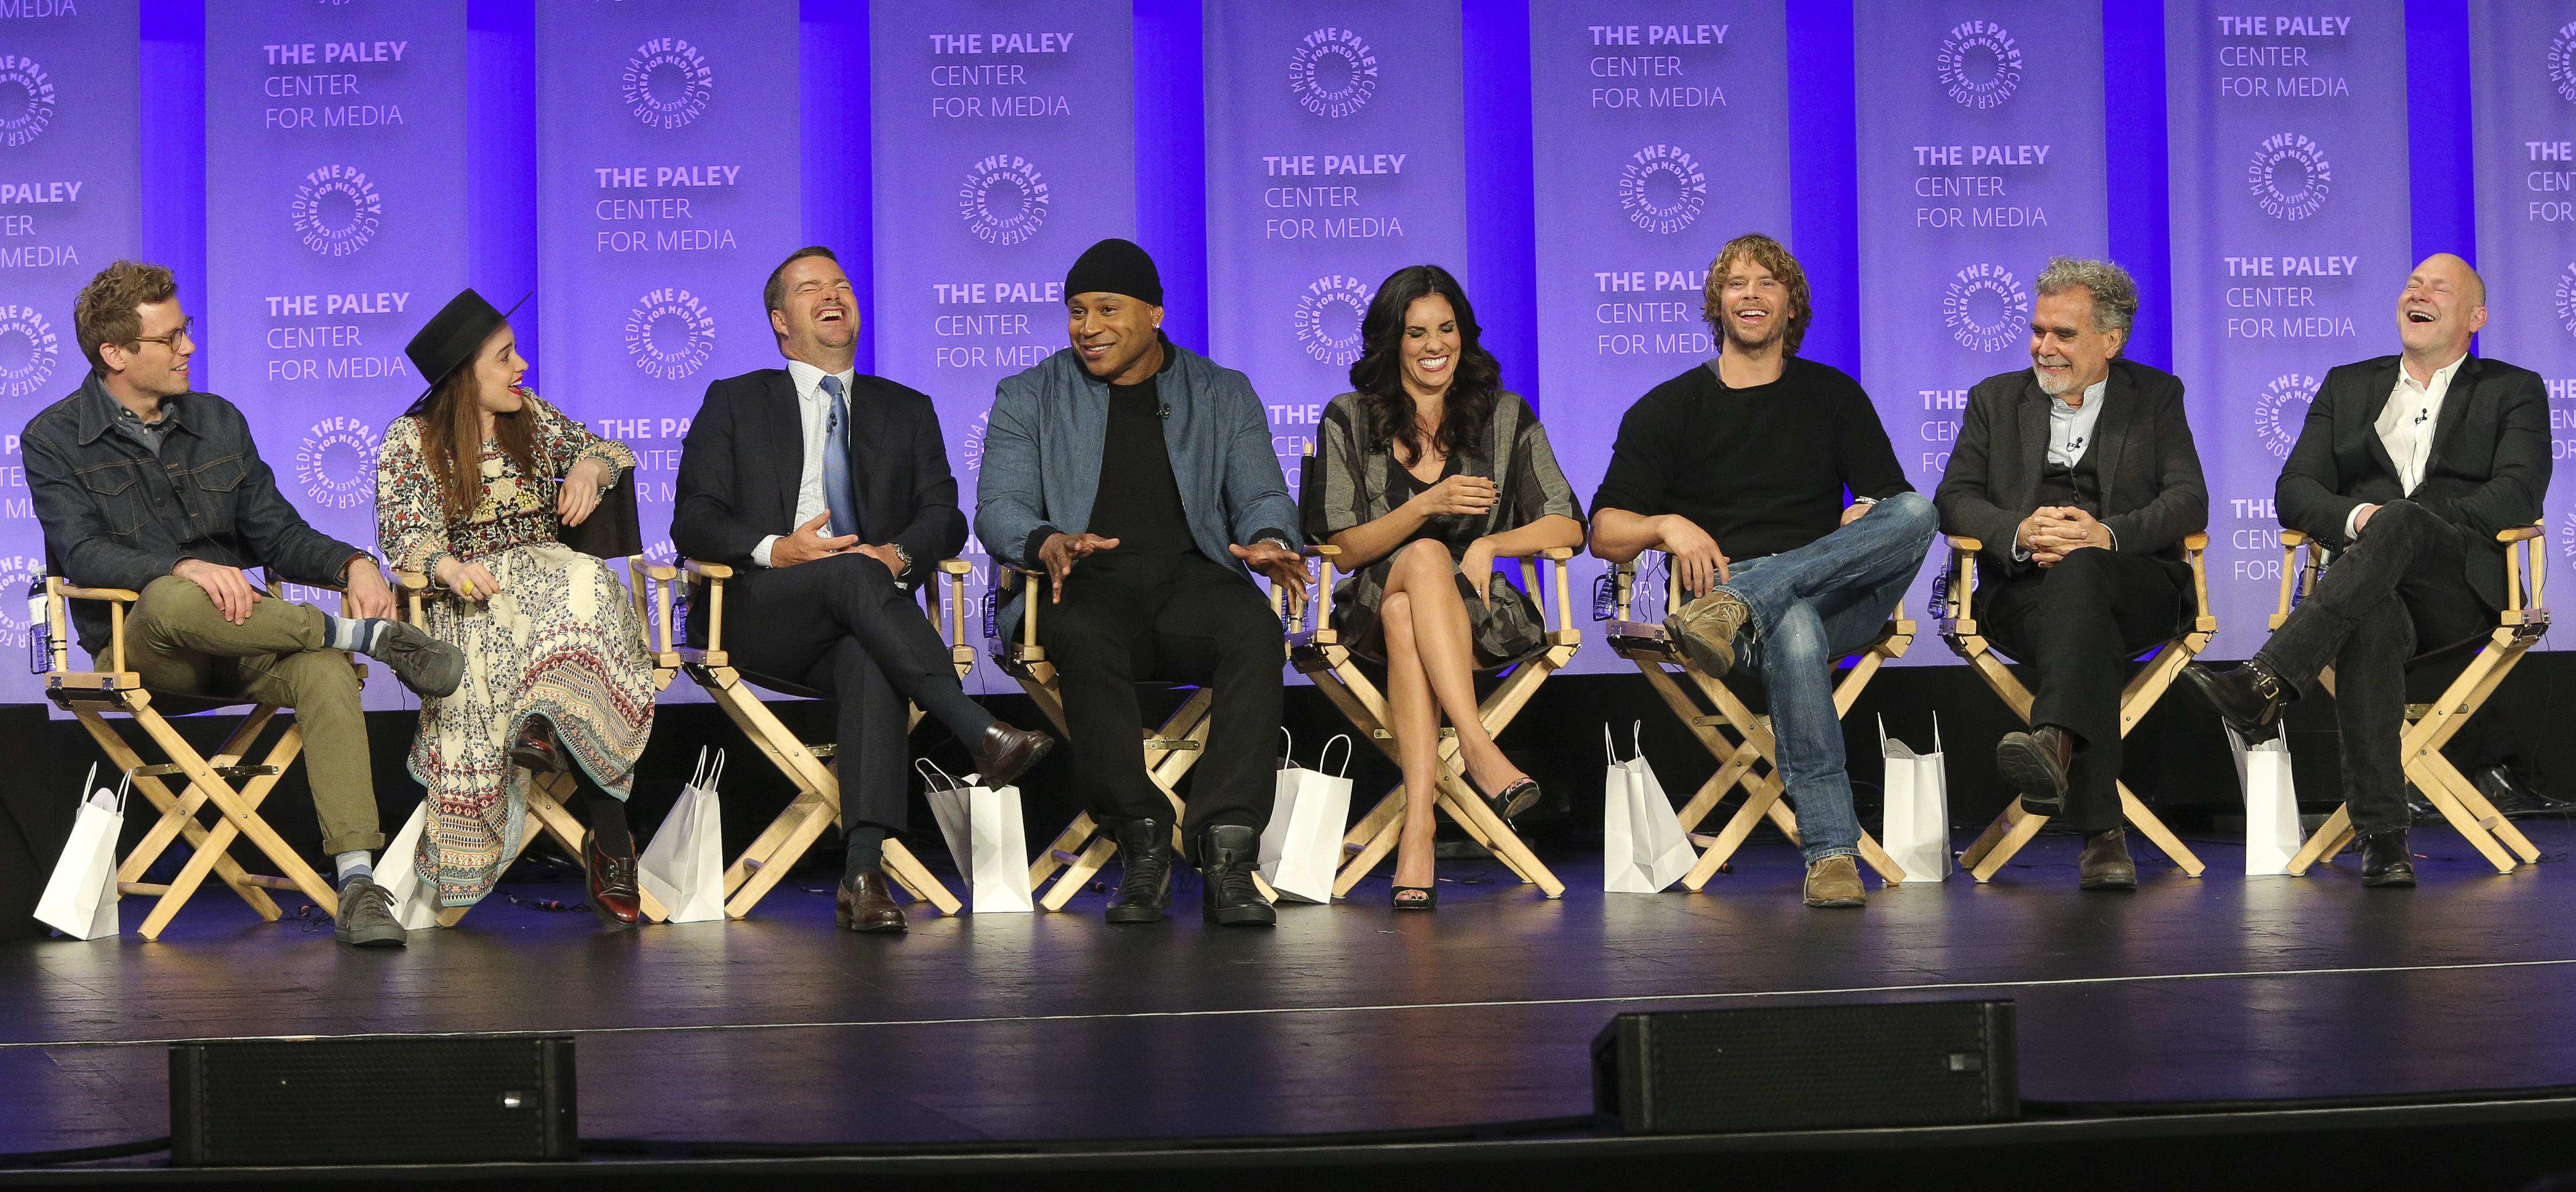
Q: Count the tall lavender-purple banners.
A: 9